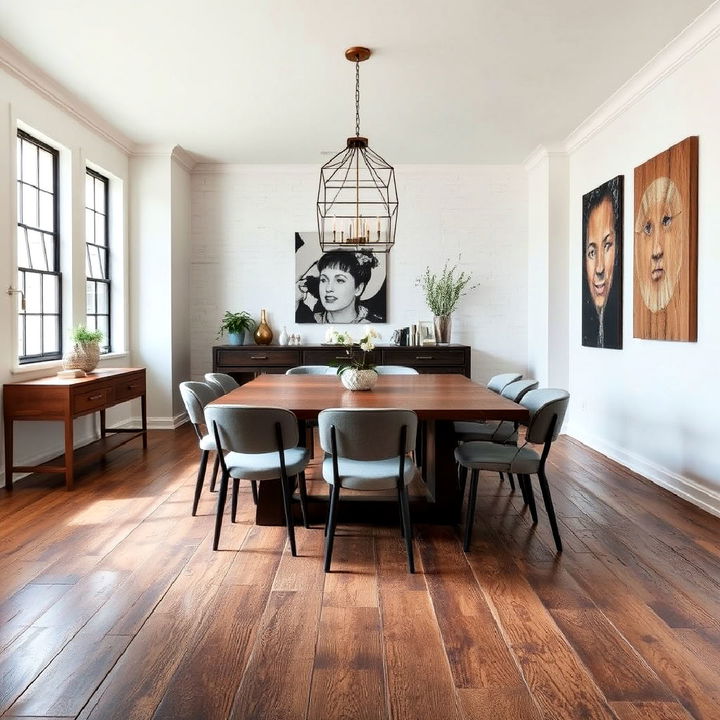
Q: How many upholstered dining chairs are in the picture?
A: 9